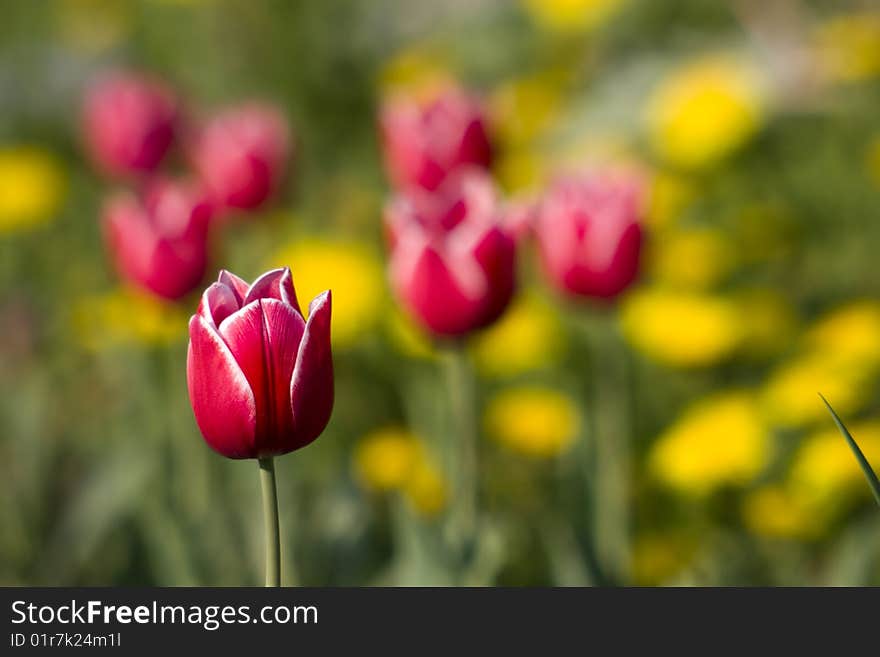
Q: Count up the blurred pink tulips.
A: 6